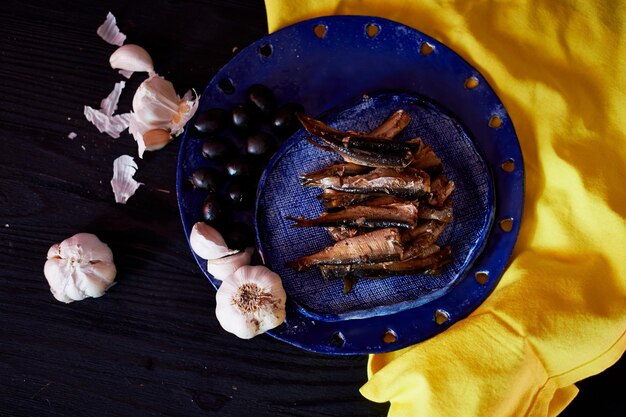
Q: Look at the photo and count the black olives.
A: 11